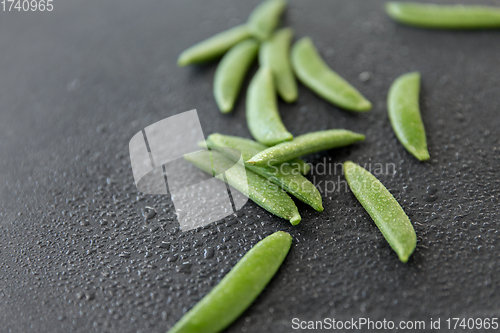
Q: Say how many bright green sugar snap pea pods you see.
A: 14